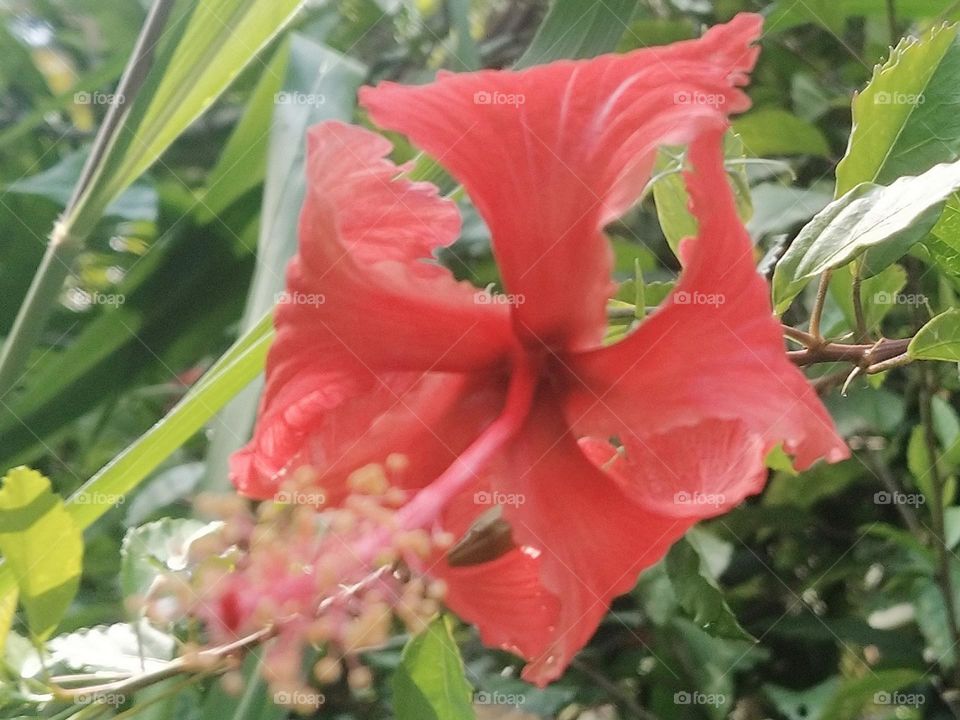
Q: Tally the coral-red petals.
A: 5